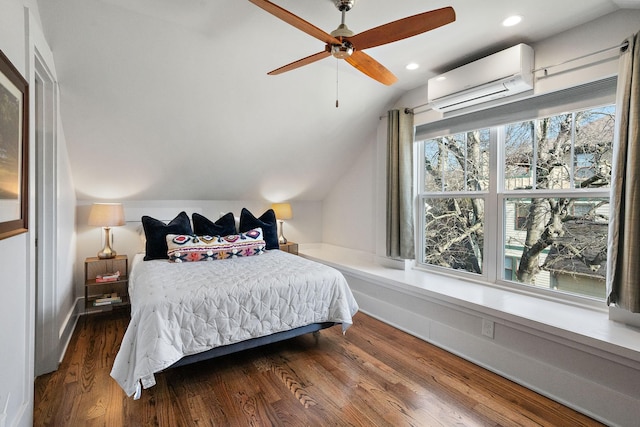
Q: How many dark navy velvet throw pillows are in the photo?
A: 3